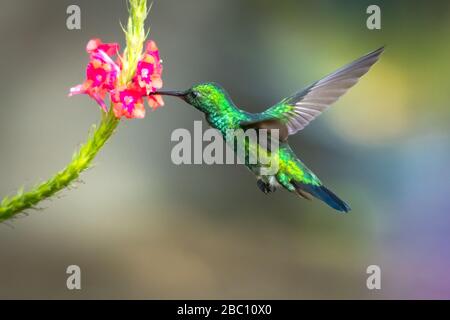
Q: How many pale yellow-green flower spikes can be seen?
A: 1